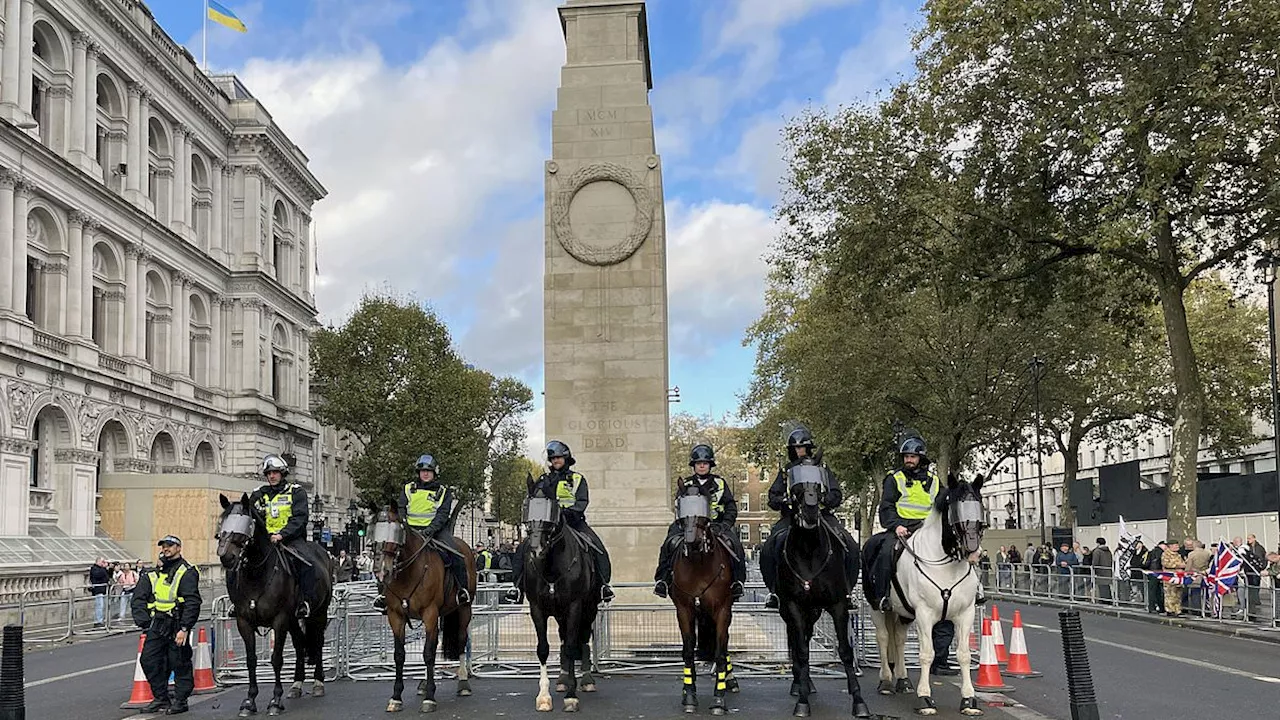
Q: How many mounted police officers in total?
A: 6